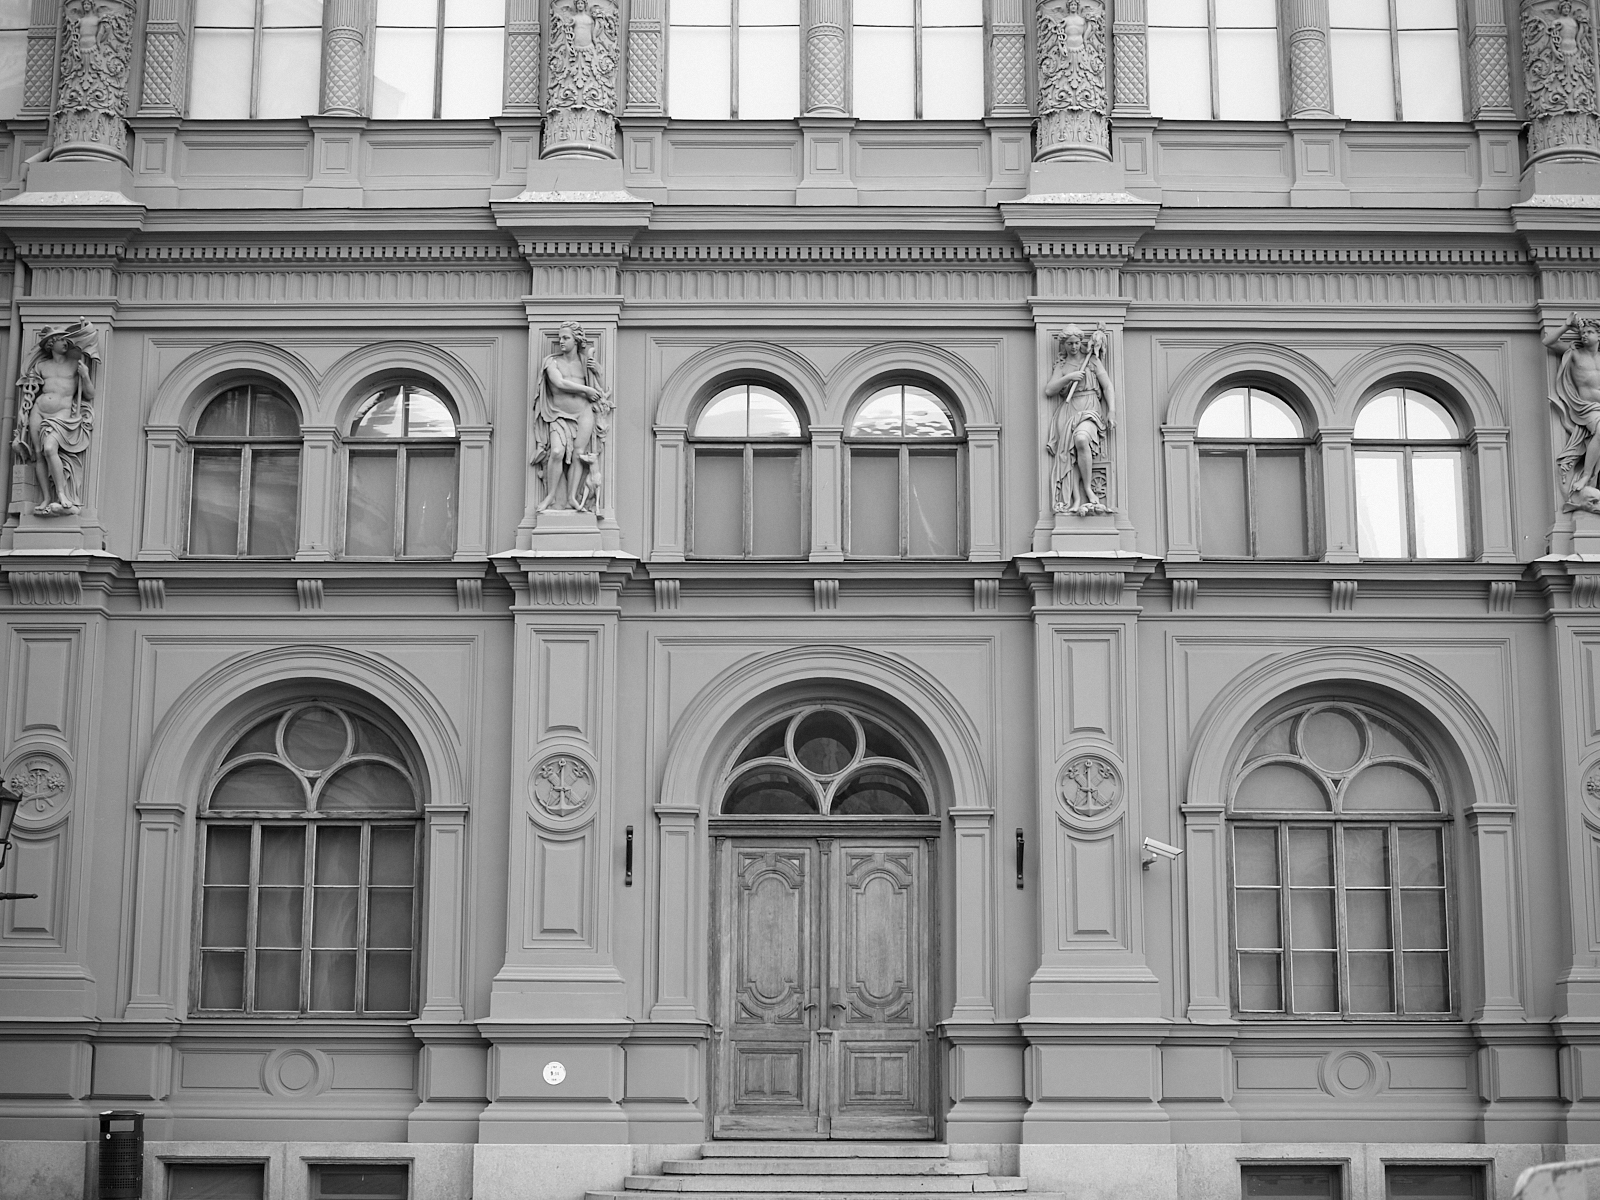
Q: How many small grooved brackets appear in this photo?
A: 9